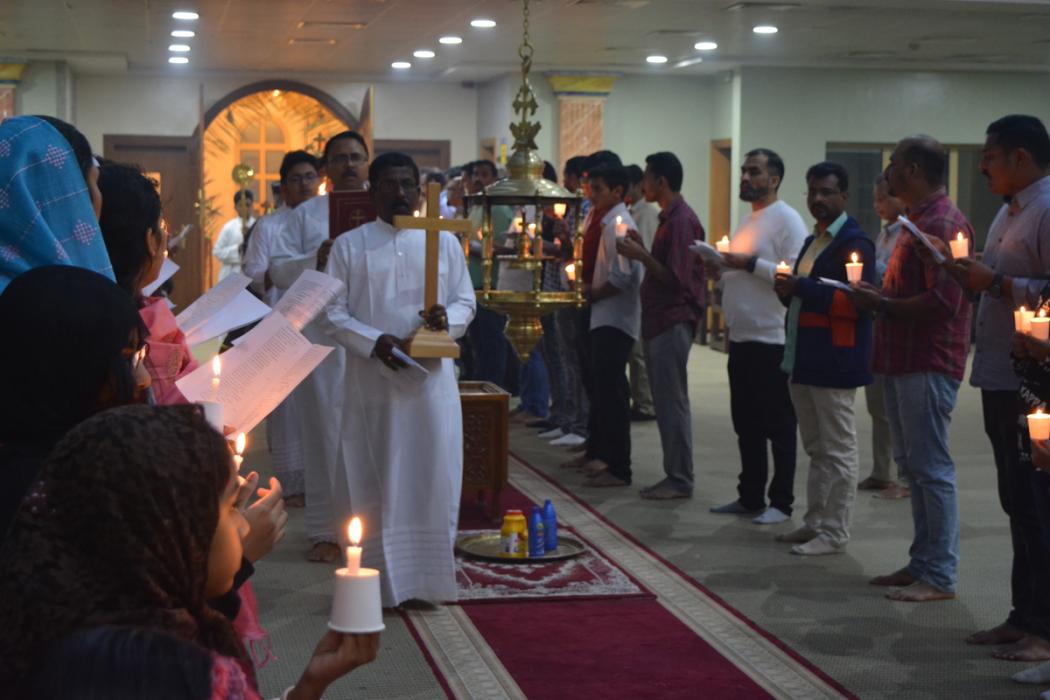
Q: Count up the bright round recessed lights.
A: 11